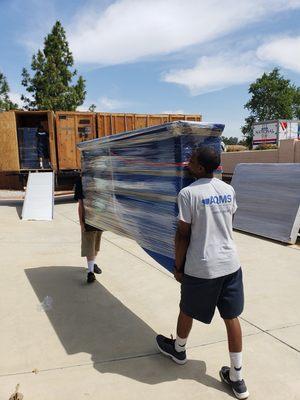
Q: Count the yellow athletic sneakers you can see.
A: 0